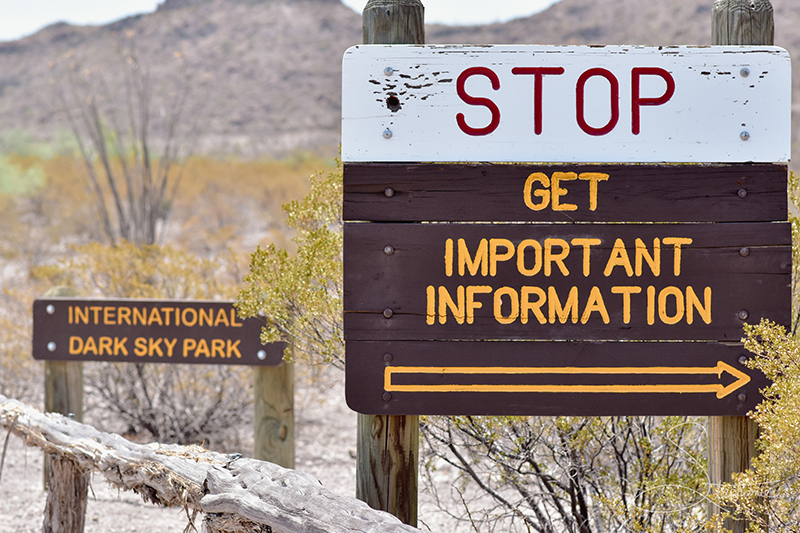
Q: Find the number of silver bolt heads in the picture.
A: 7